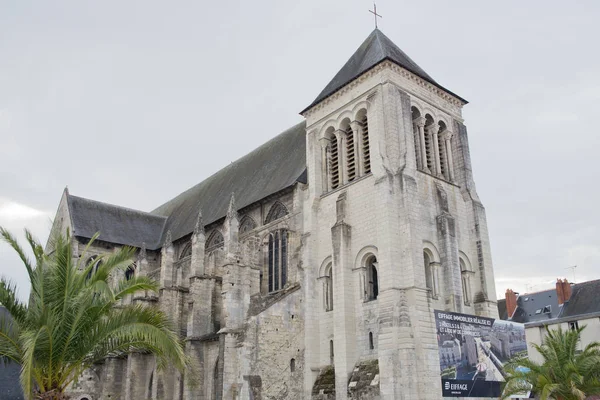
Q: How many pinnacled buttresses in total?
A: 4